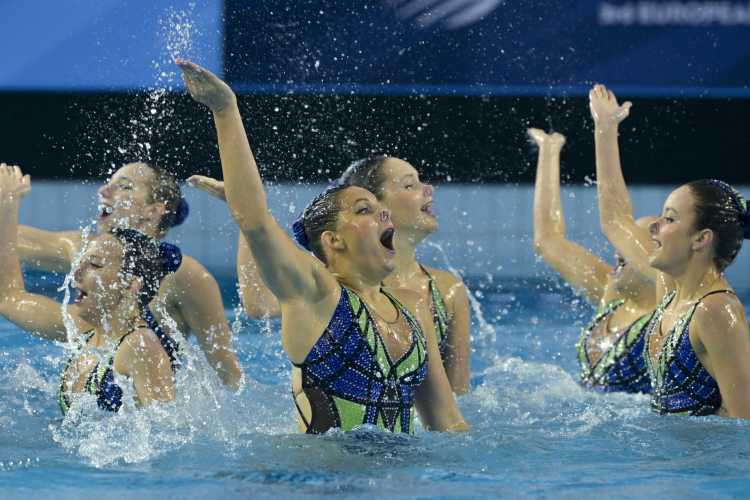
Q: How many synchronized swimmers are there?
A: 6